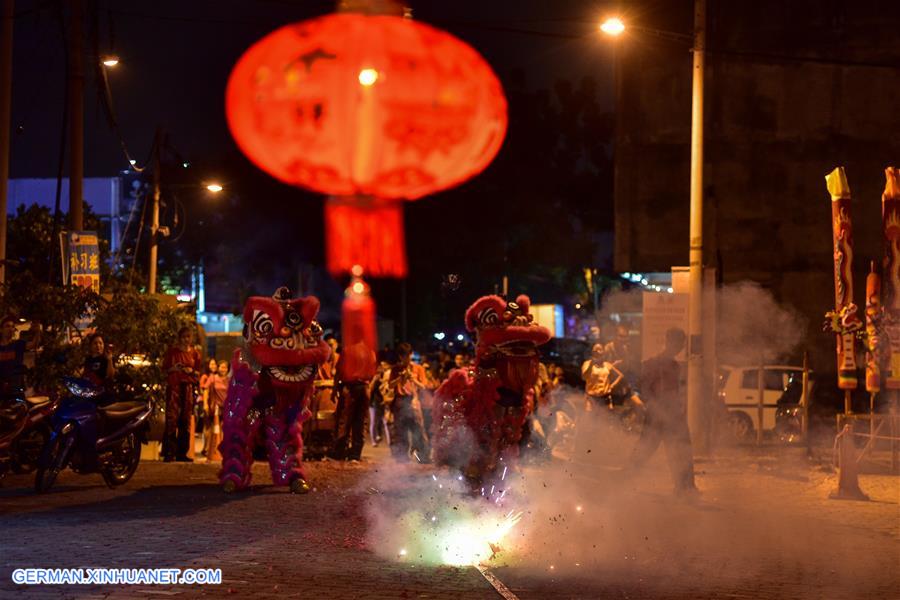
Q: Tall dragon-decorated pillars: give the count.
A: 2